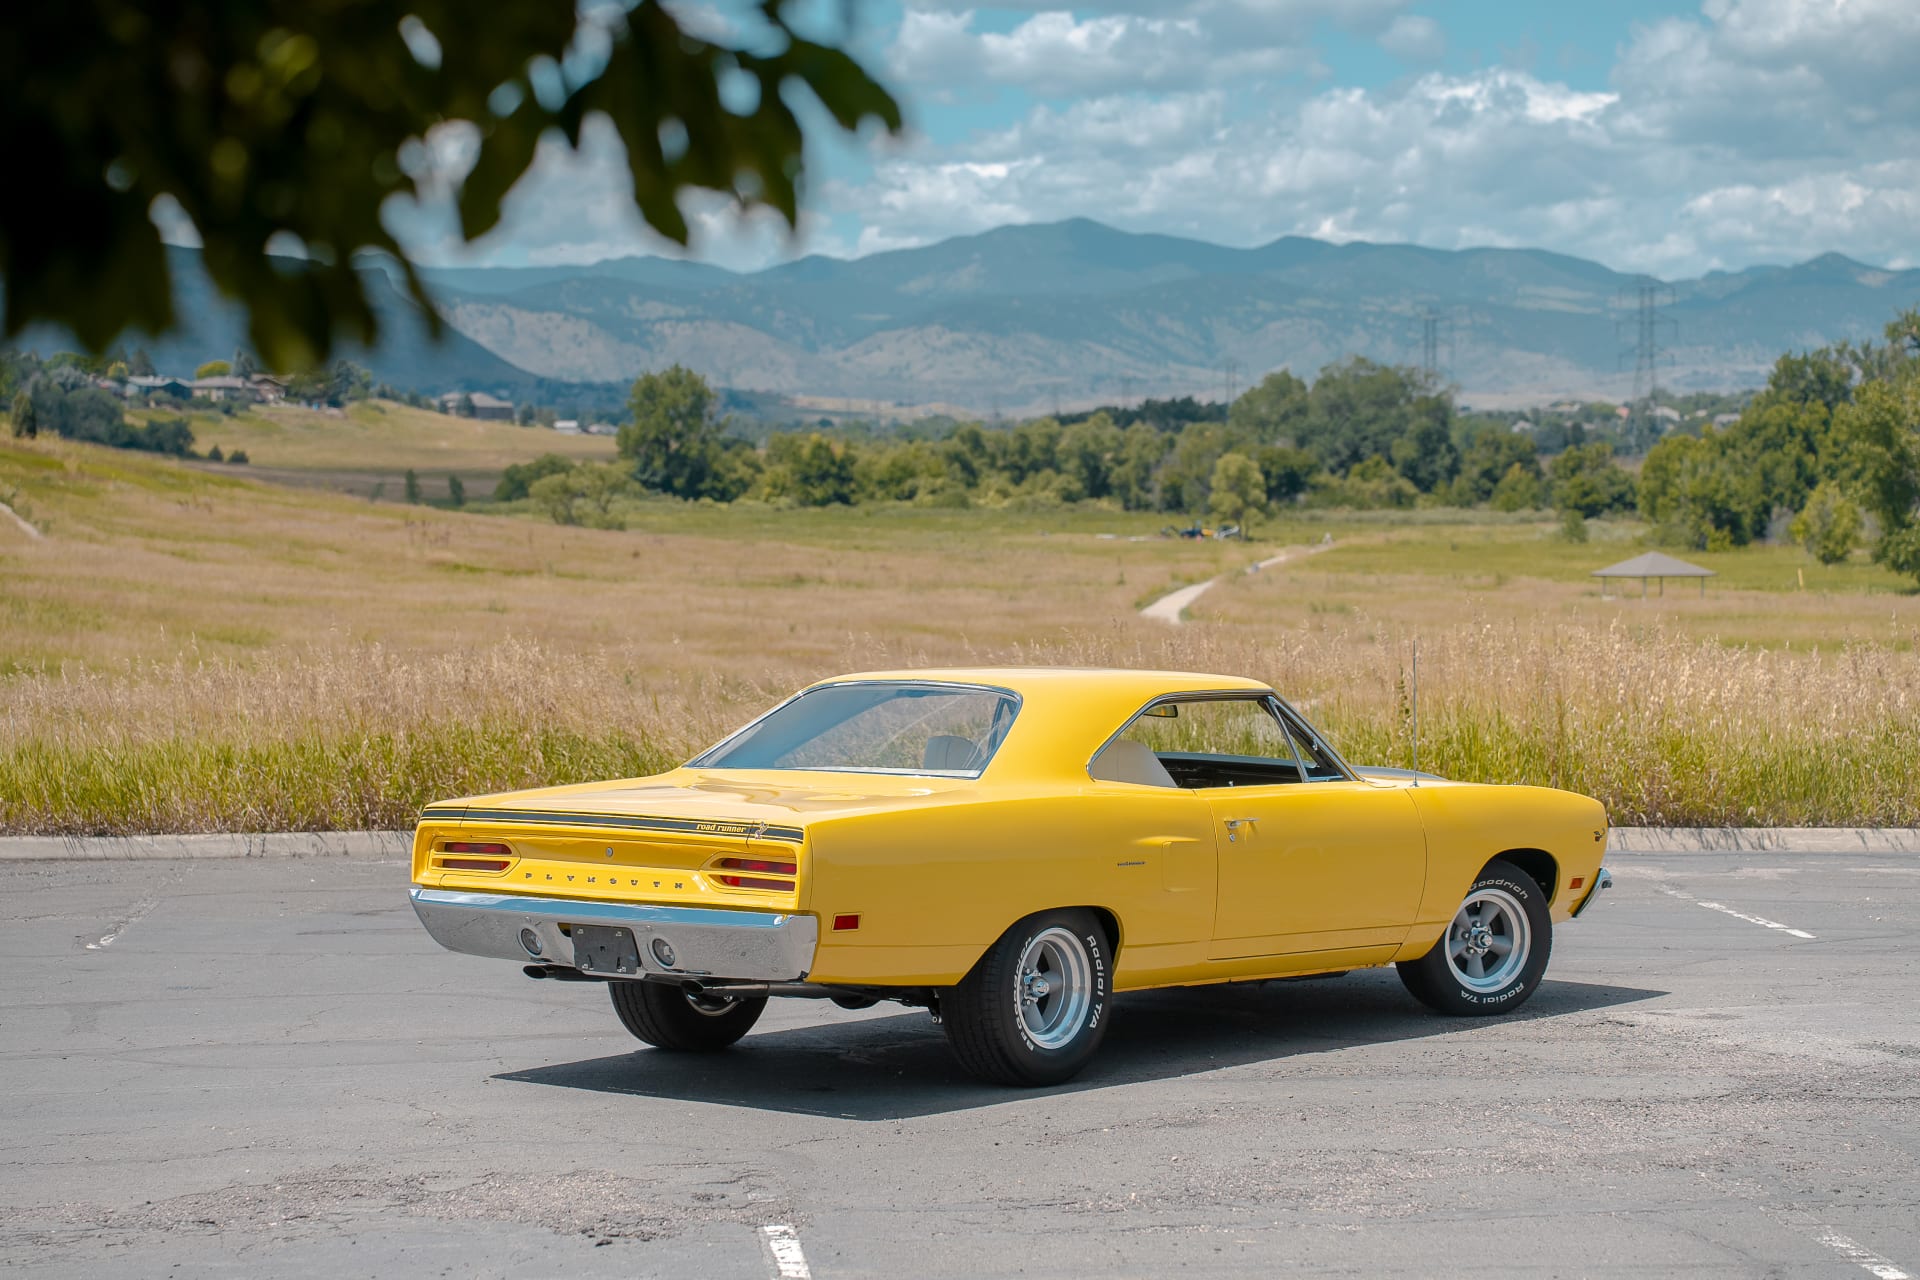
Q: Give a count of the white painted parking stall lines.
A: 4